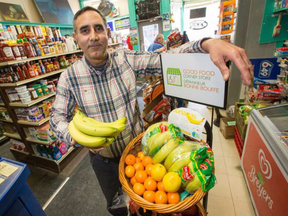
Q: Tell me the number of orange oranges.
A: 15